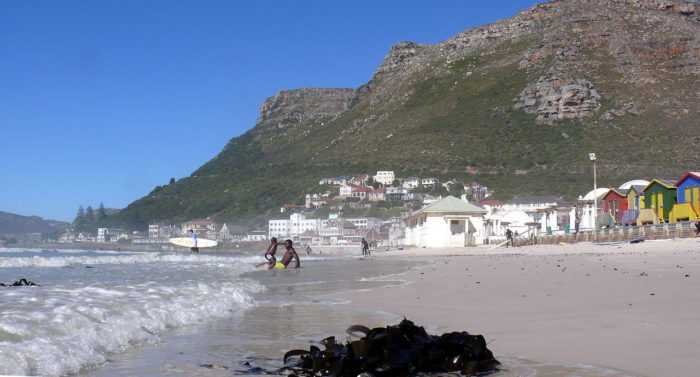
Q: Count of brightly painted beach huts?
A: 4